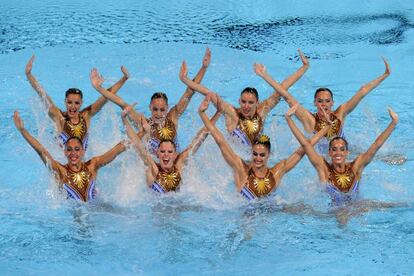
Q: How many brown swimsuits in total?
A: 8